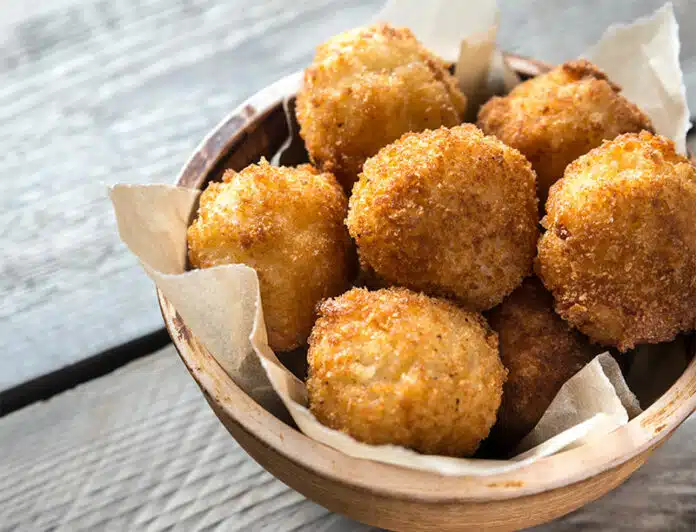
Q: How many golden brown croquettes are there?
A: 7